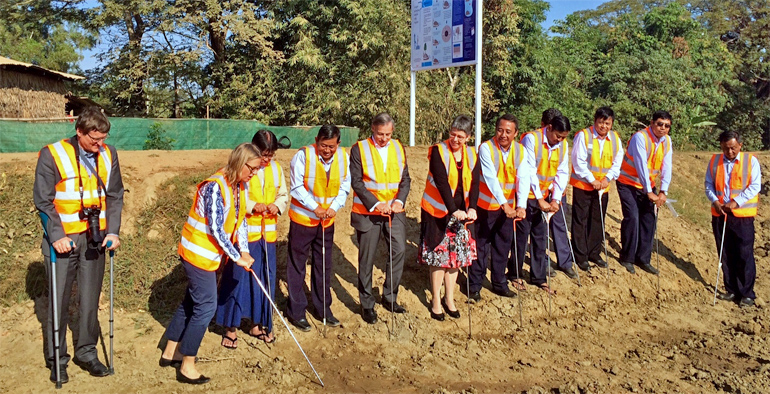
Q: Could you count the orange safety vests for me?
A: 11